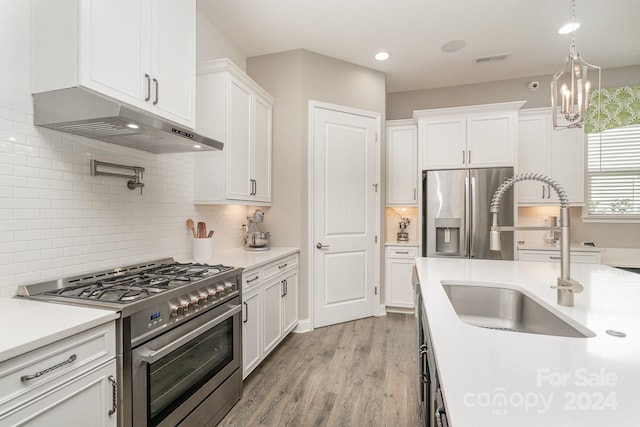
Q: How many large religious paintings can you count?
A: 0